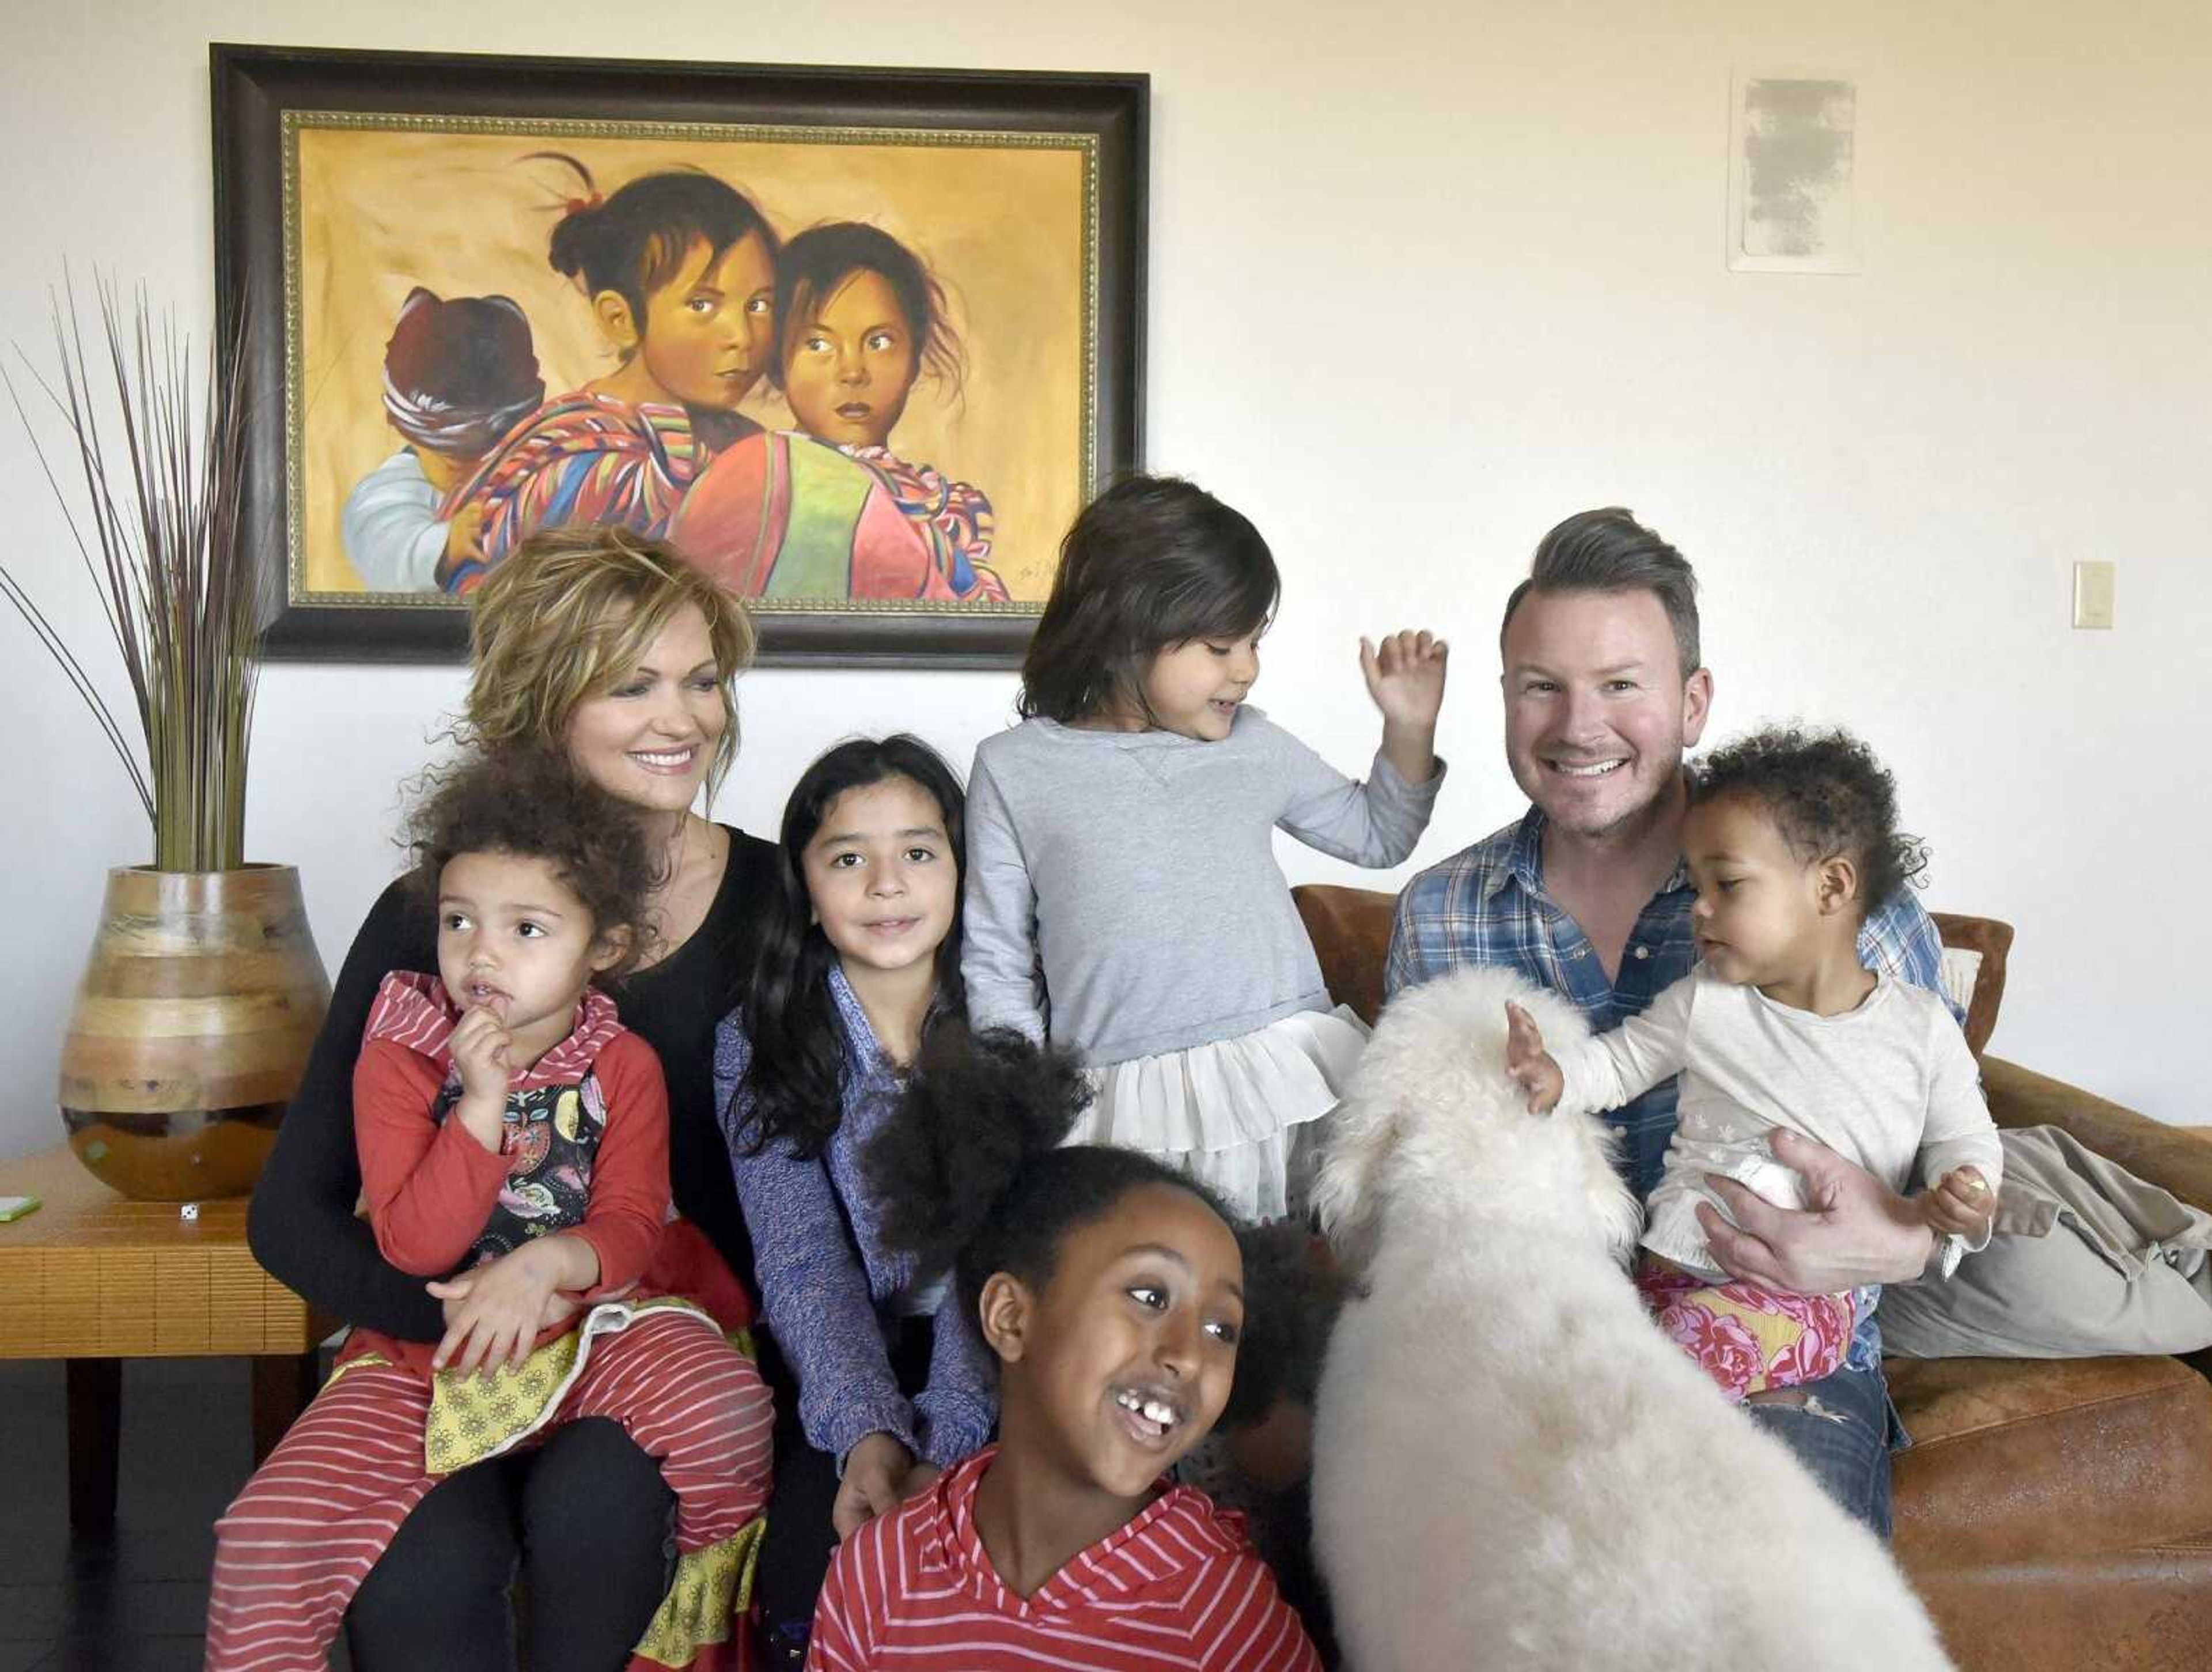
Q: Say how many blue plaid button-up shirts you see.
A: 1